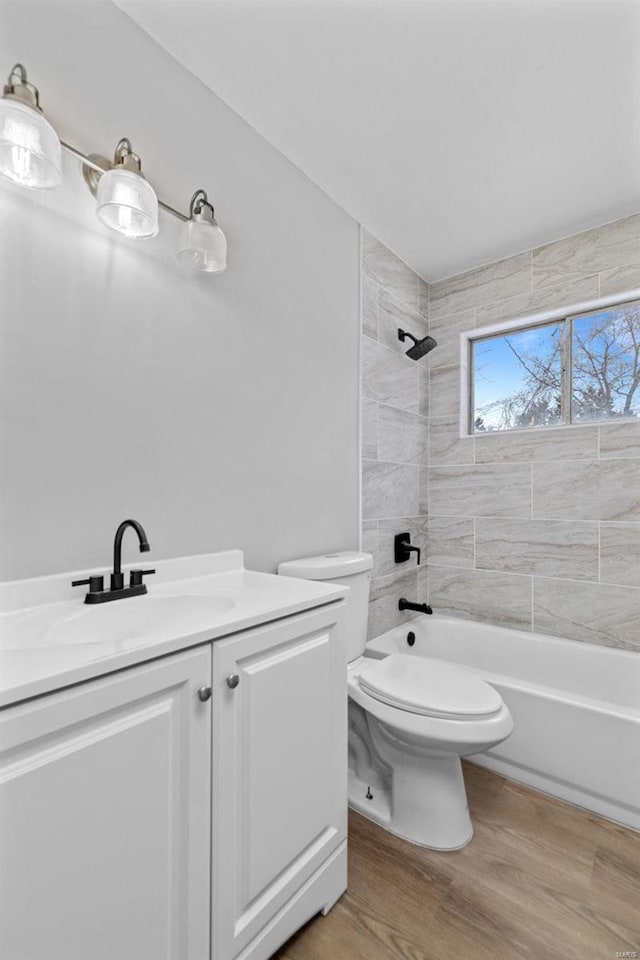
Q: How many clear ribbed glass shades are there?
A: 3